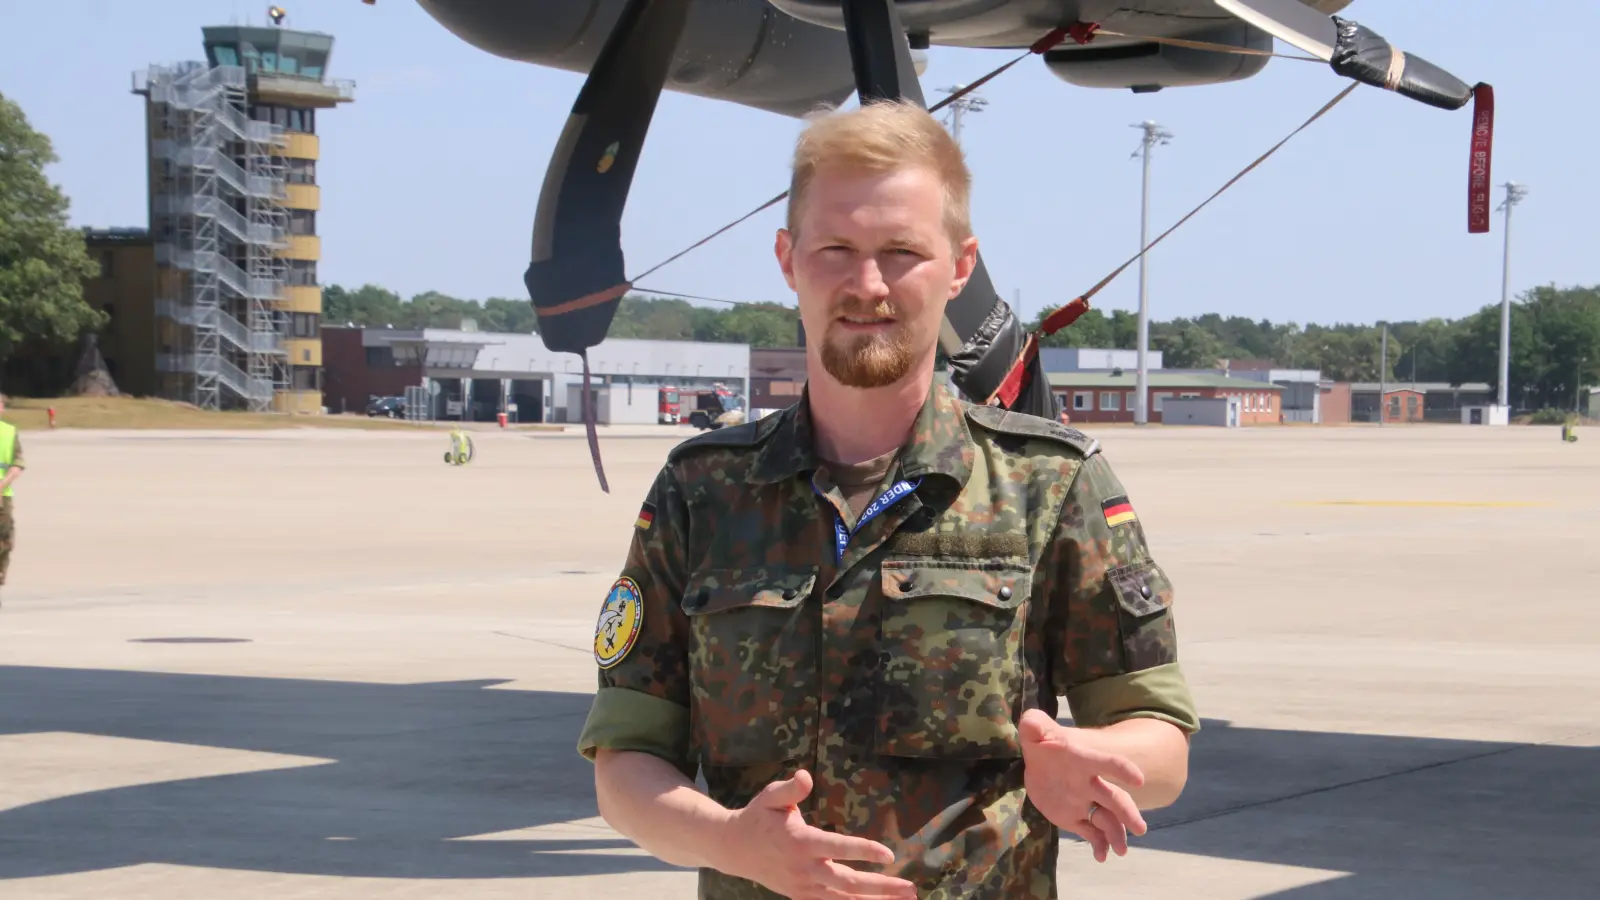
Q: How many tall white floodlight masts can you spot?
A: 3